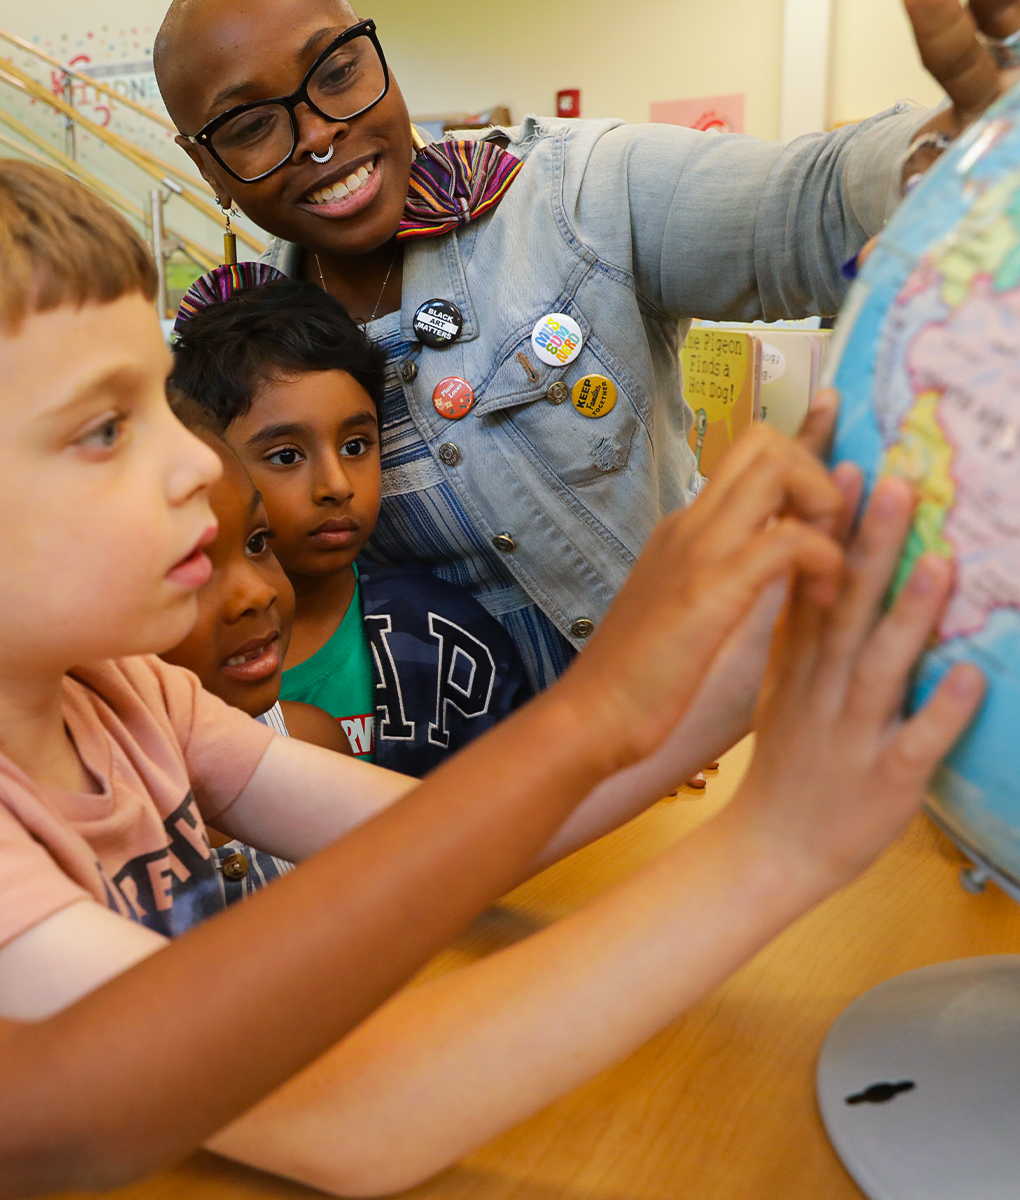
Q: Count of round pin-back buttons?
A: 4